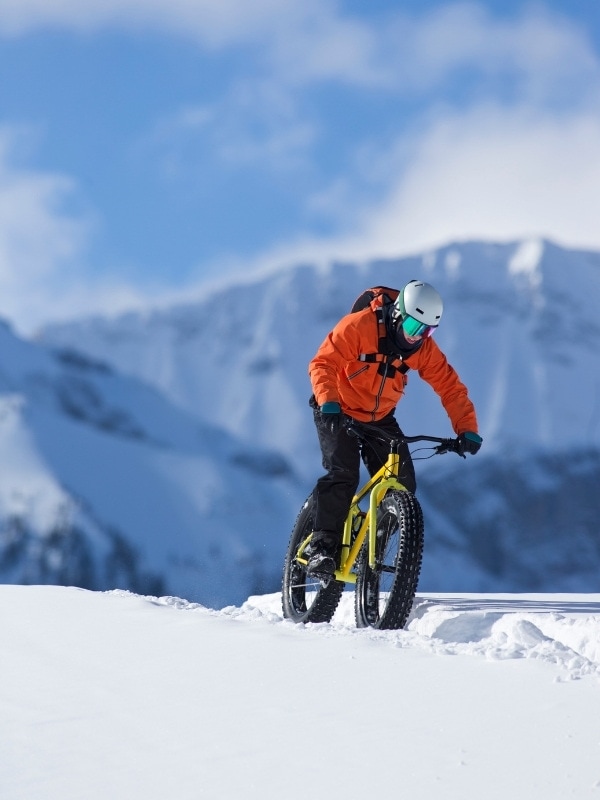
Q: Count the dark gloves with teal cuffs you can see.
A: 2